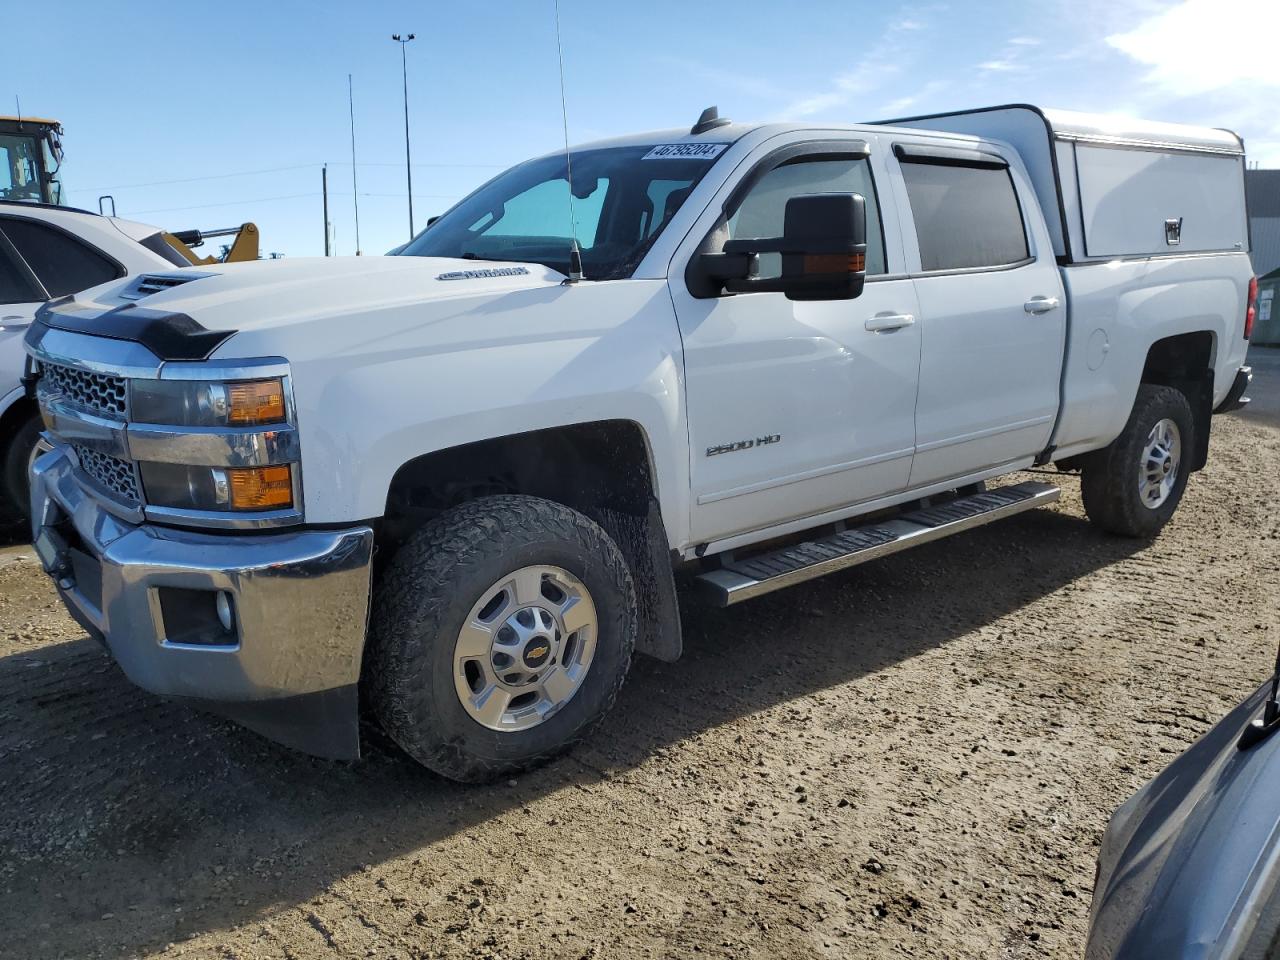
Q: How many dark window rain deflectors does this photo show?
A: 2